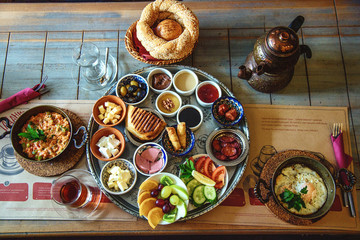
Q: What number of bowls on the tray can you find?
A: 13